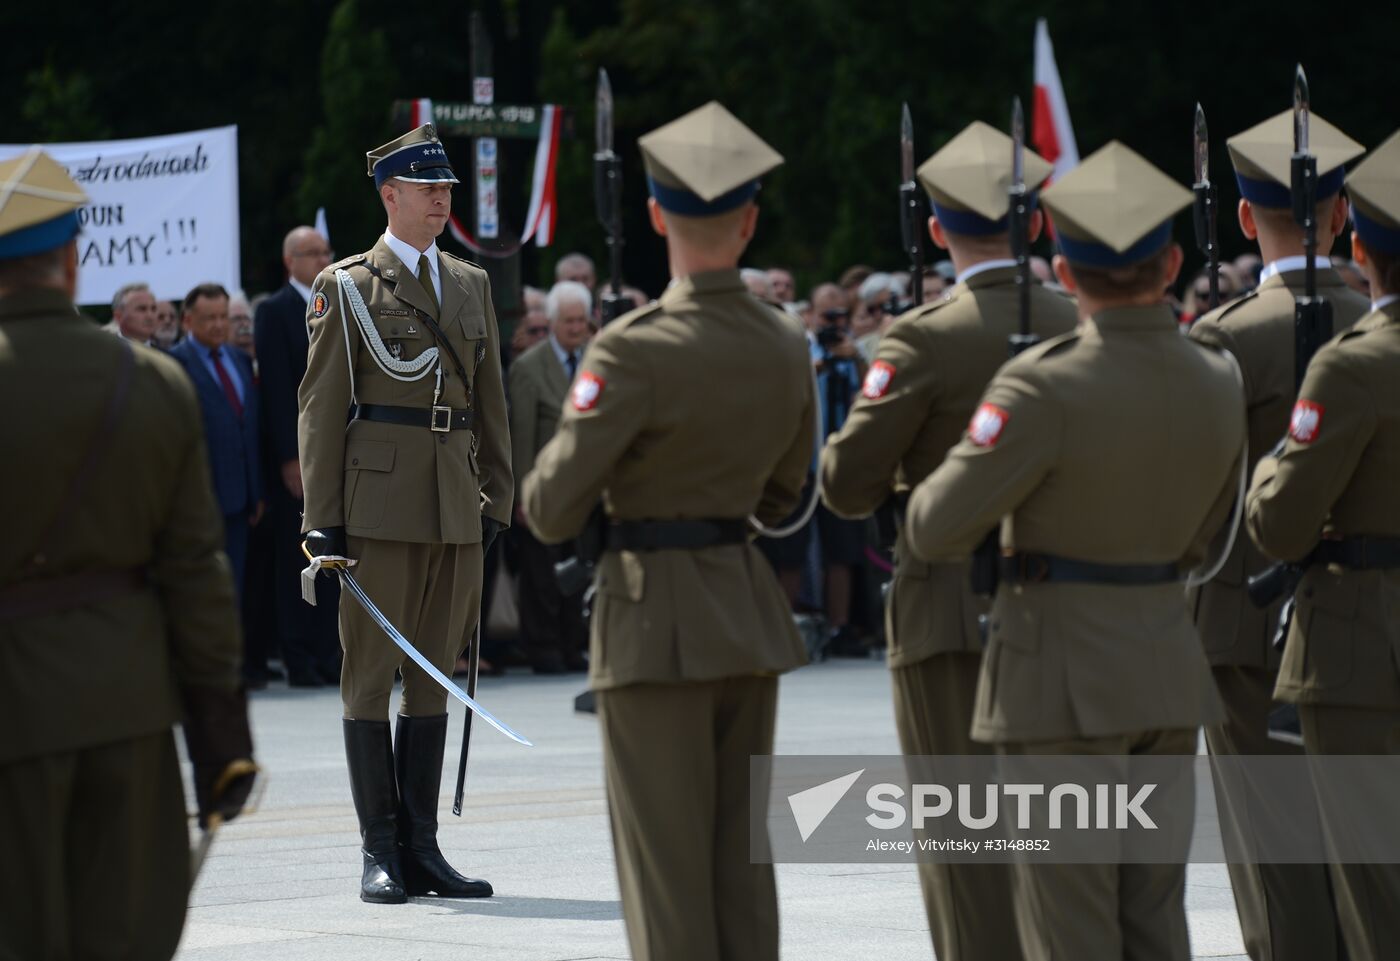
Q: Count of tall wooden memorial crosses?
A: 1